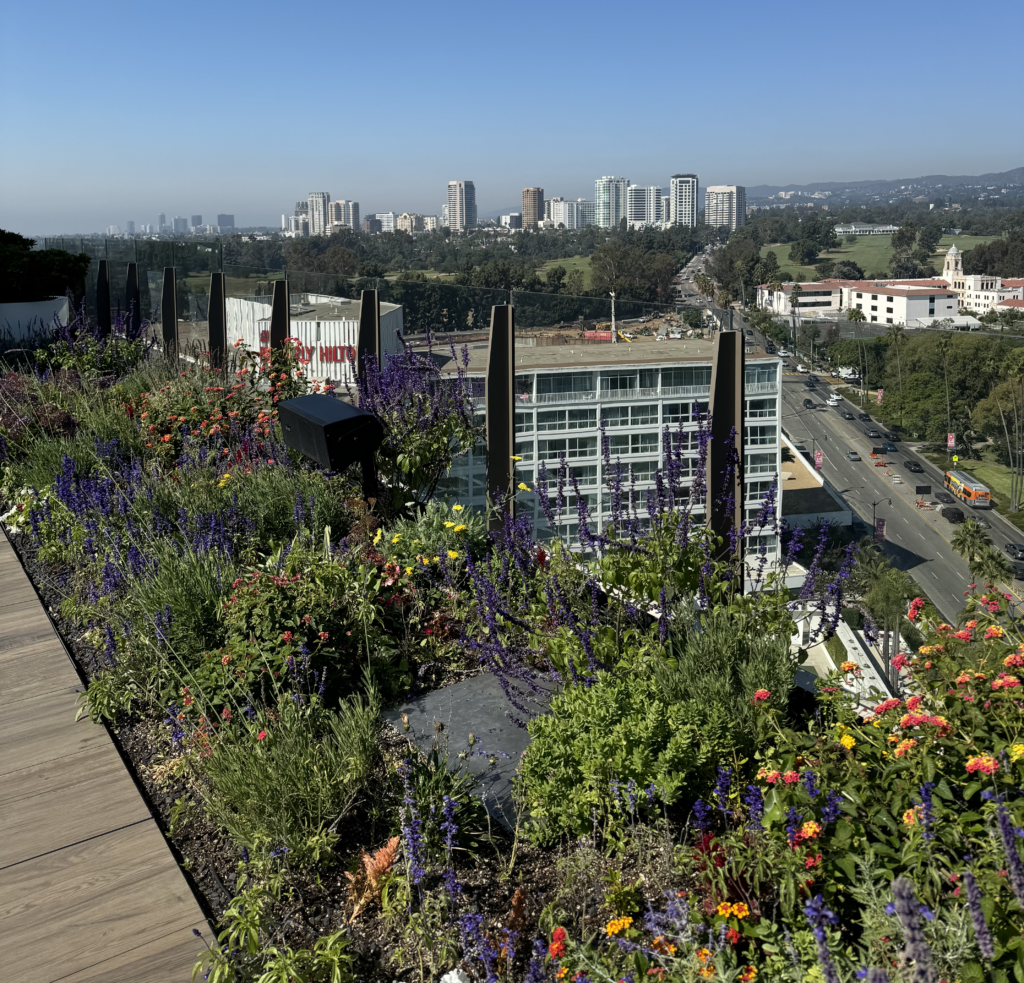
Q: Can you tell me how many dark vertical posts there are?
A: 8